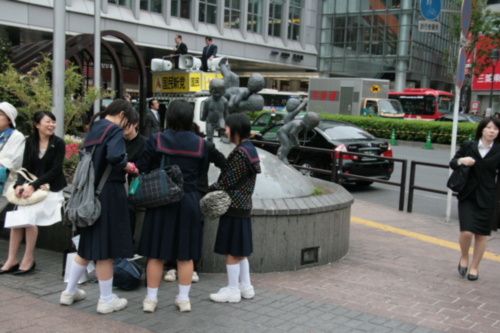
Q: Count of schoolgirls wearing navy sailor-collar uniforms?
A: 3